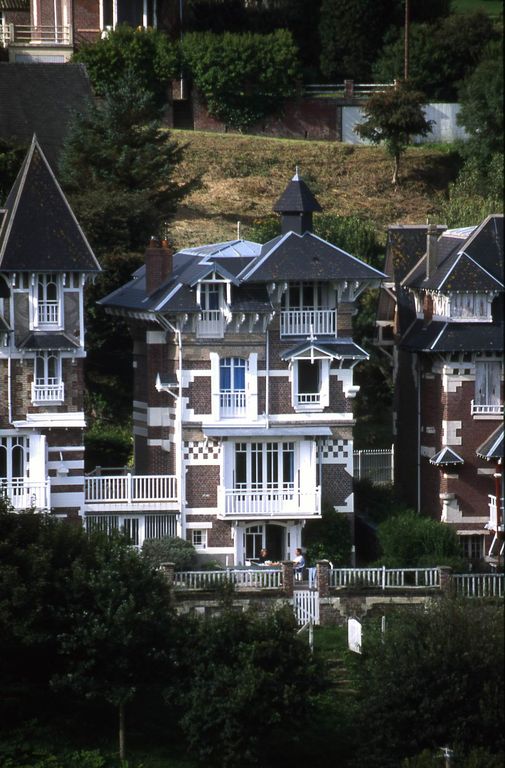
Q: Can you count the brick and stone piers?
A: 4